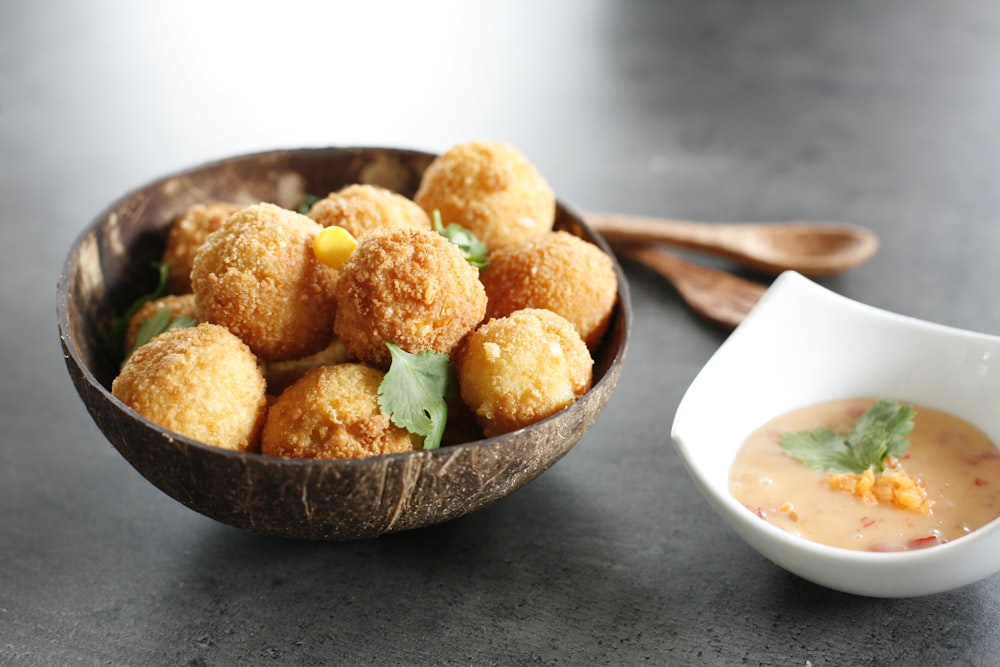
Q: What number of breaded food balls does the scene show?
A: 10